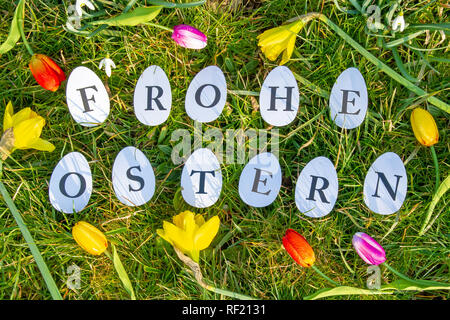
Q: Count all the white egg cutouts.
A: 11